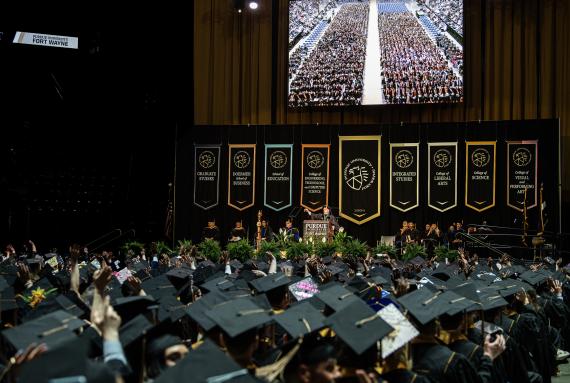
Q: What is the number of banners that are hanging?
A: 9